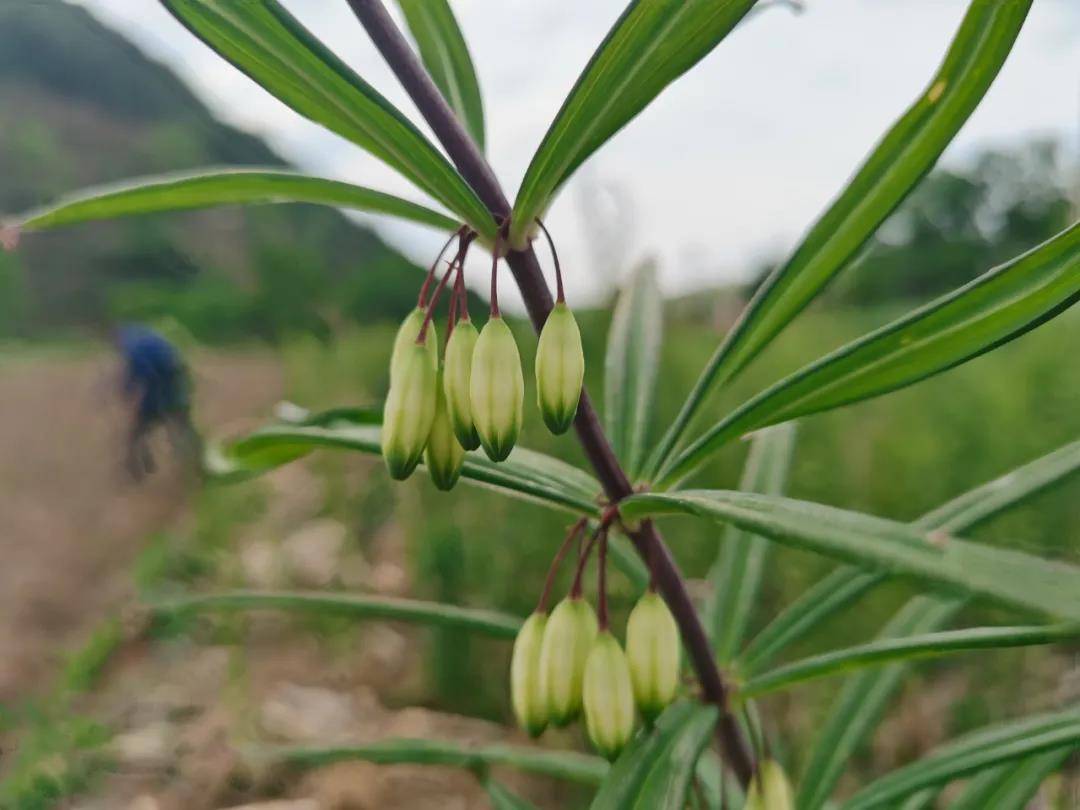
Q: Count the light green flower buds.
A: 11